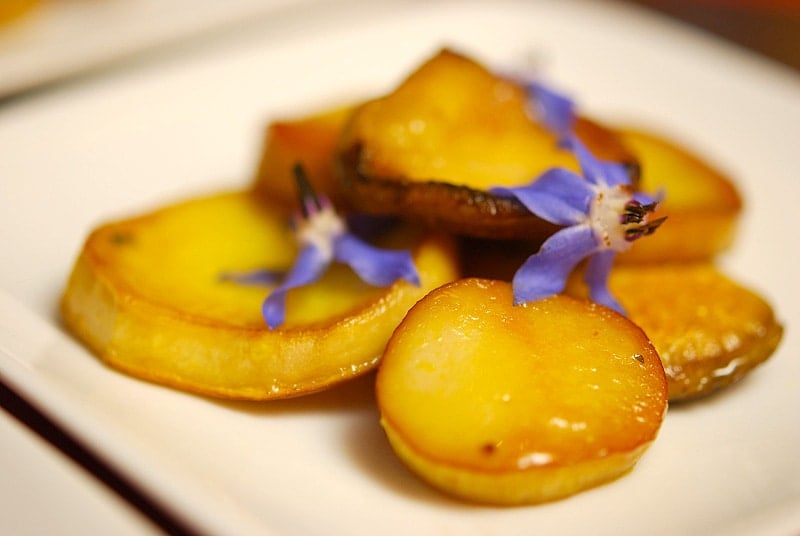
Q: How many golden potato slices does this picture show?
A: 6